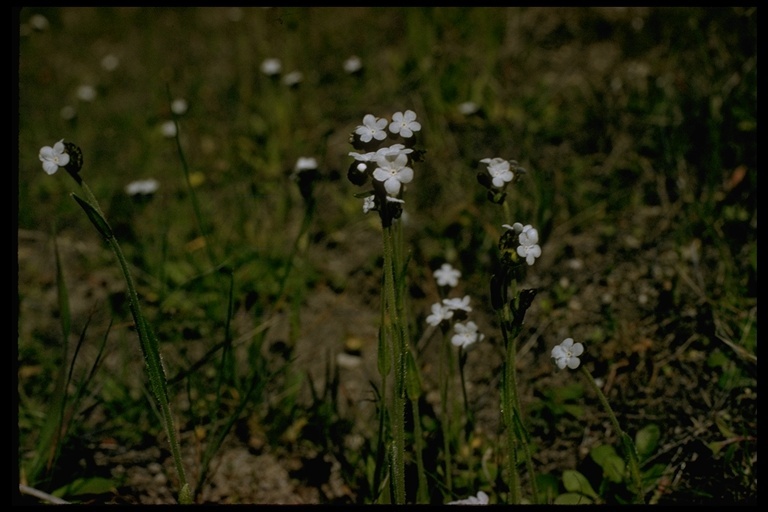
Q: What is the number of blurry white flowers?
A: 12